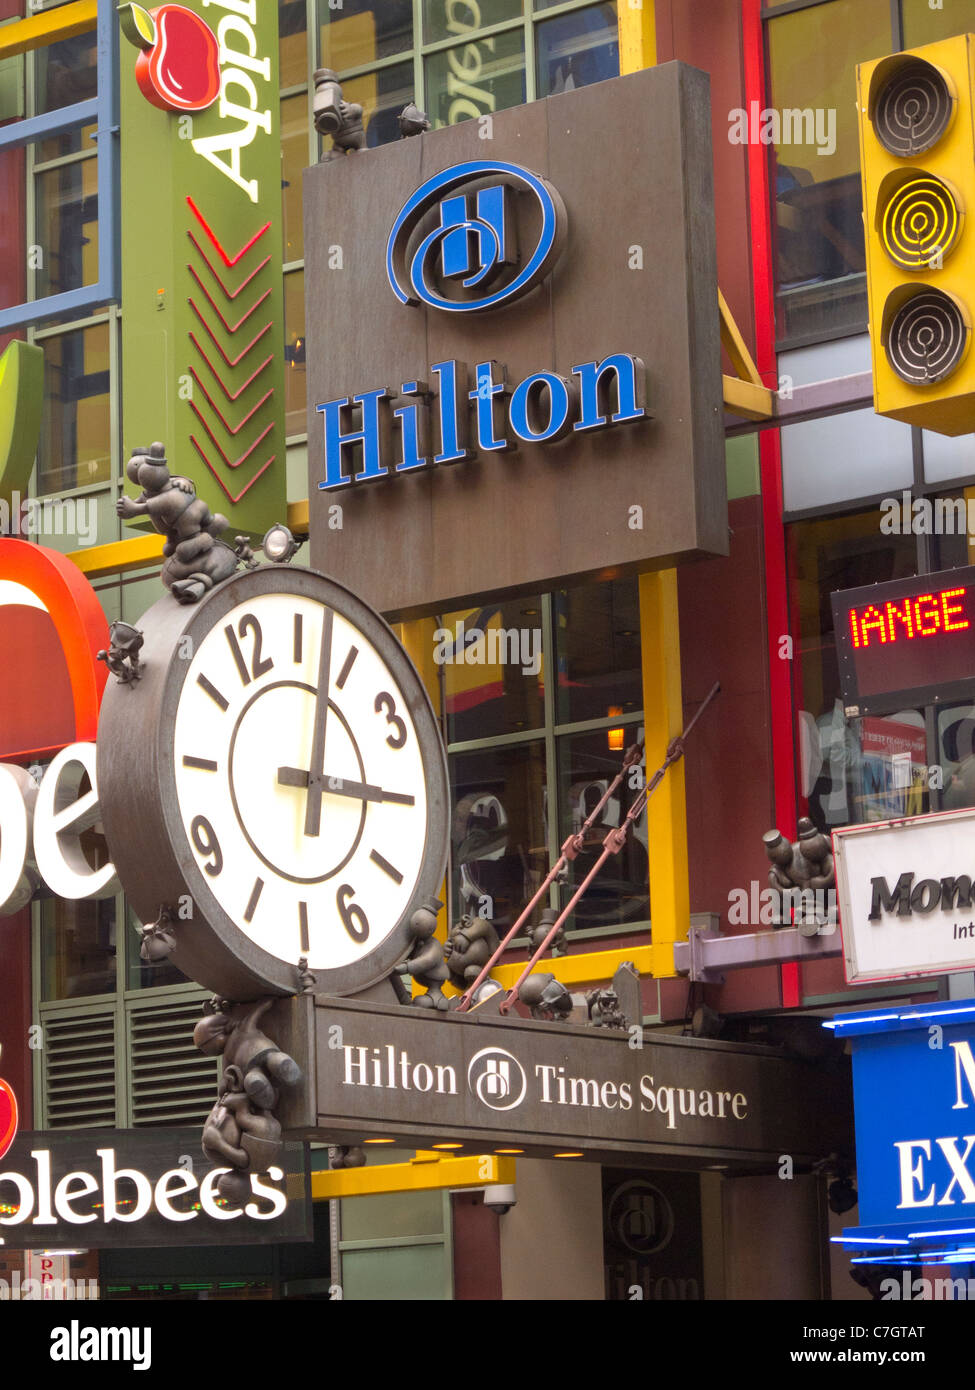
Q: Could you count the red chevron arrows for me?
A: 8